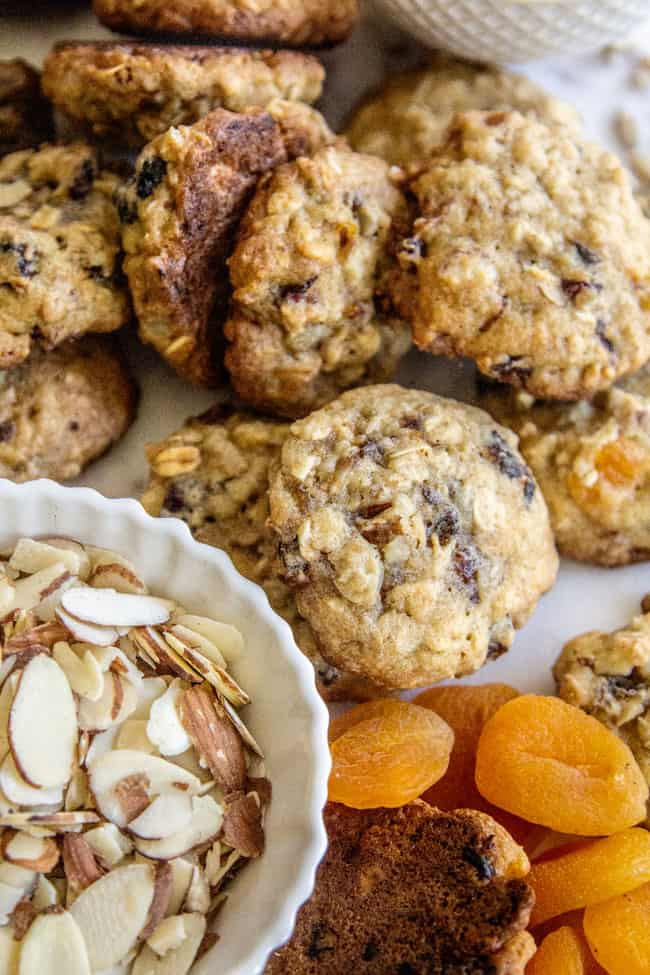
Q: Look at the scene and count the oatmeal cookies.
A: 14